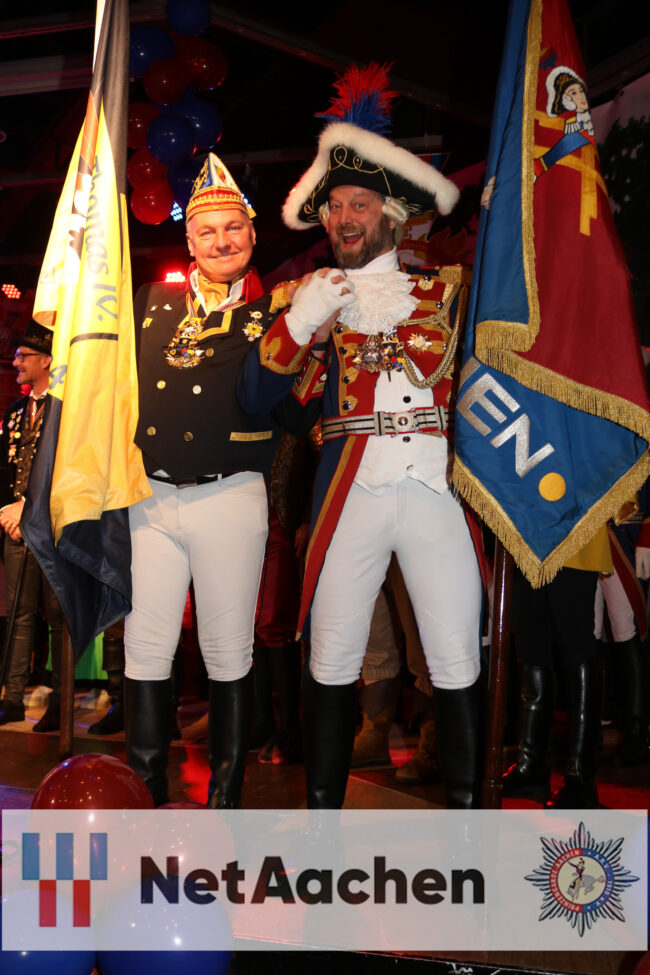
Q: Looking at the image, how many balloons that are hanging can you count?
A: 10